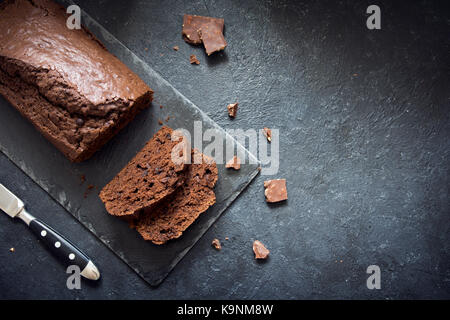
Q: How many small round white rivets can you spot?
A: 3